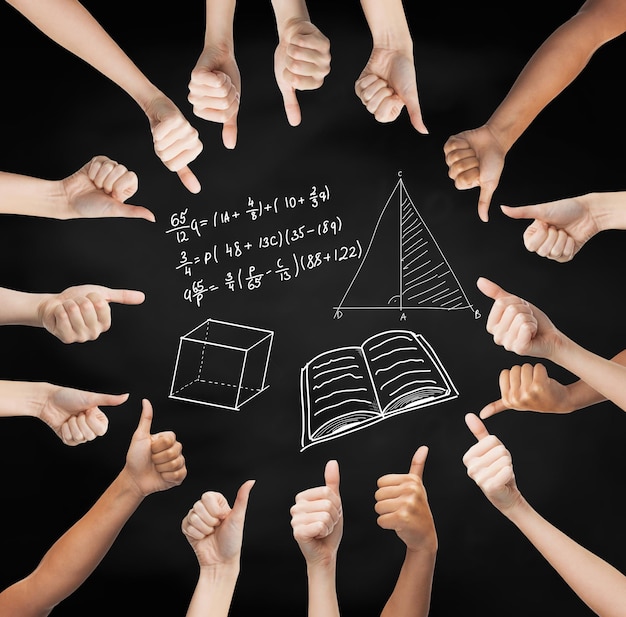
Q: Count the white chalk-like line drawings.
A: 3